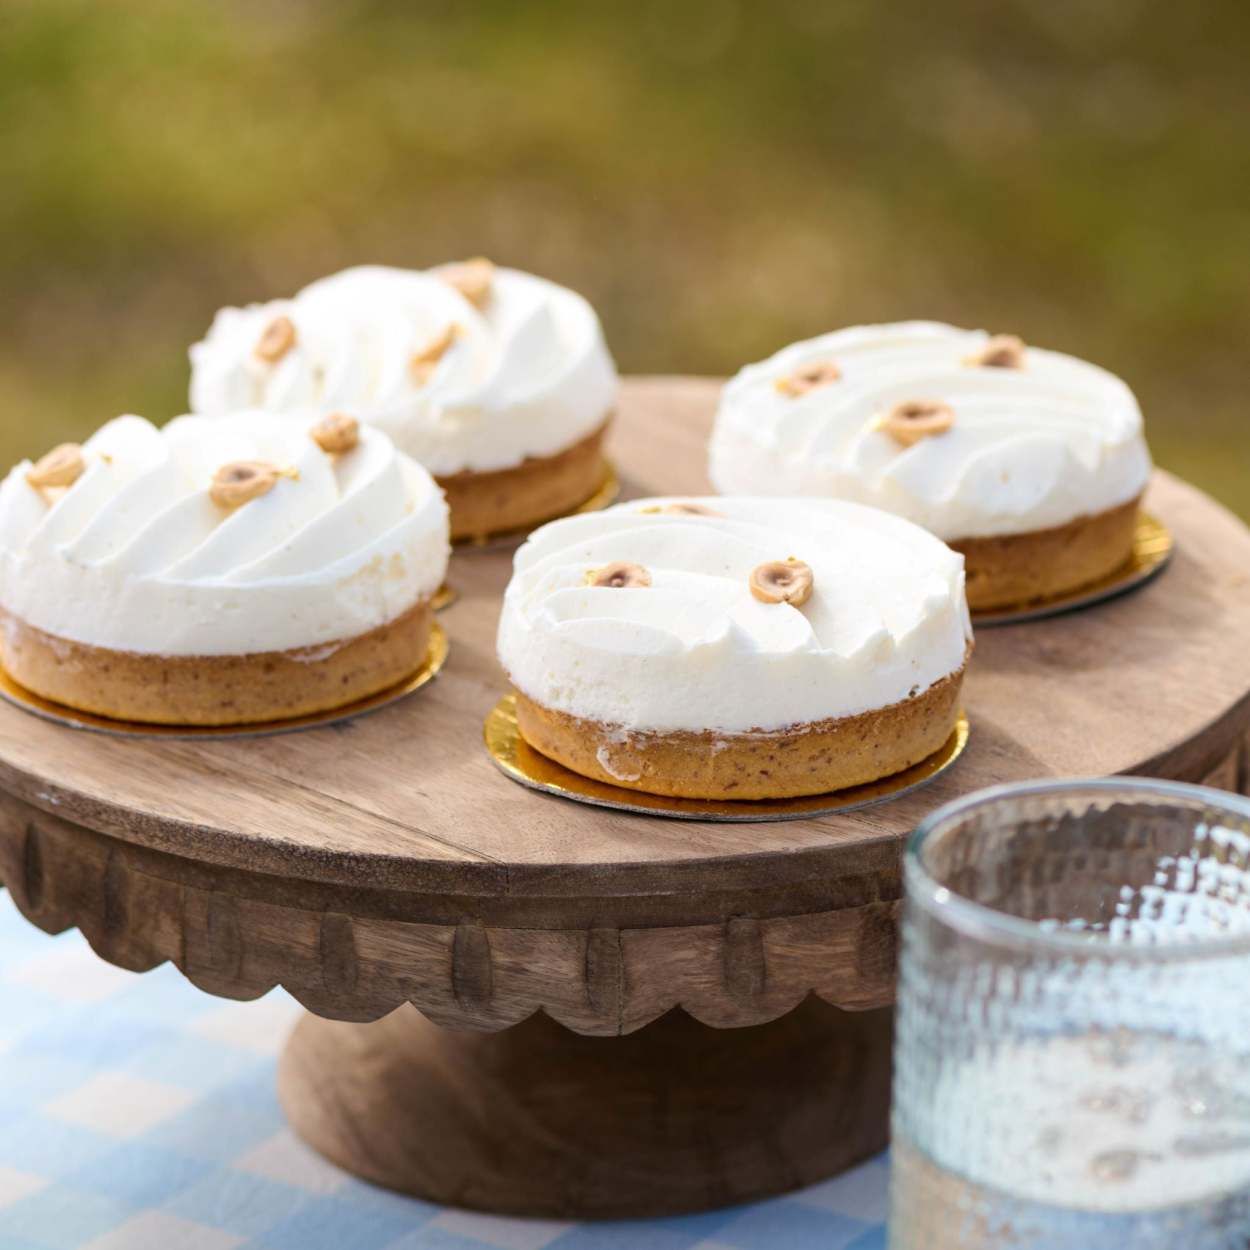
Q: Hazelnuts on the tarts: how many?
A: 12